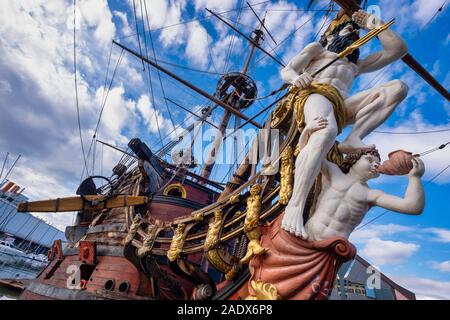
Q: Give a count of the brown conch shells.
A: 1